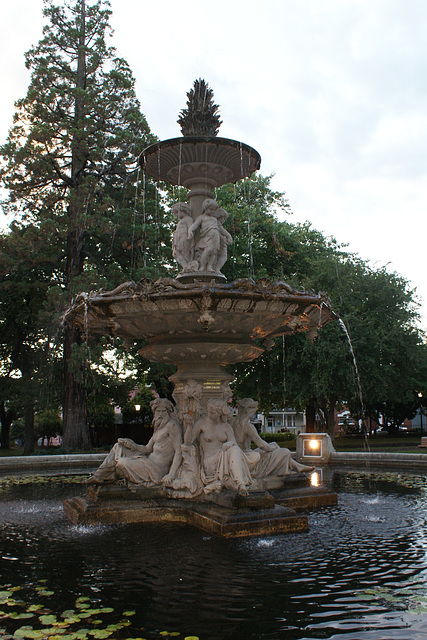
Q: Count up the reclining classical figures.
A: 3